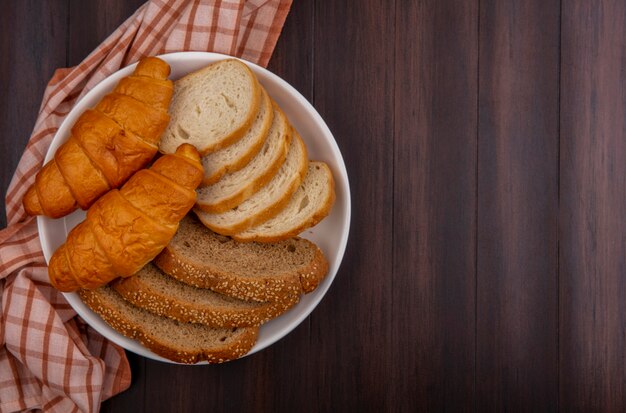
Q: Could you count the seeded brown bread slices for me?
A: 3